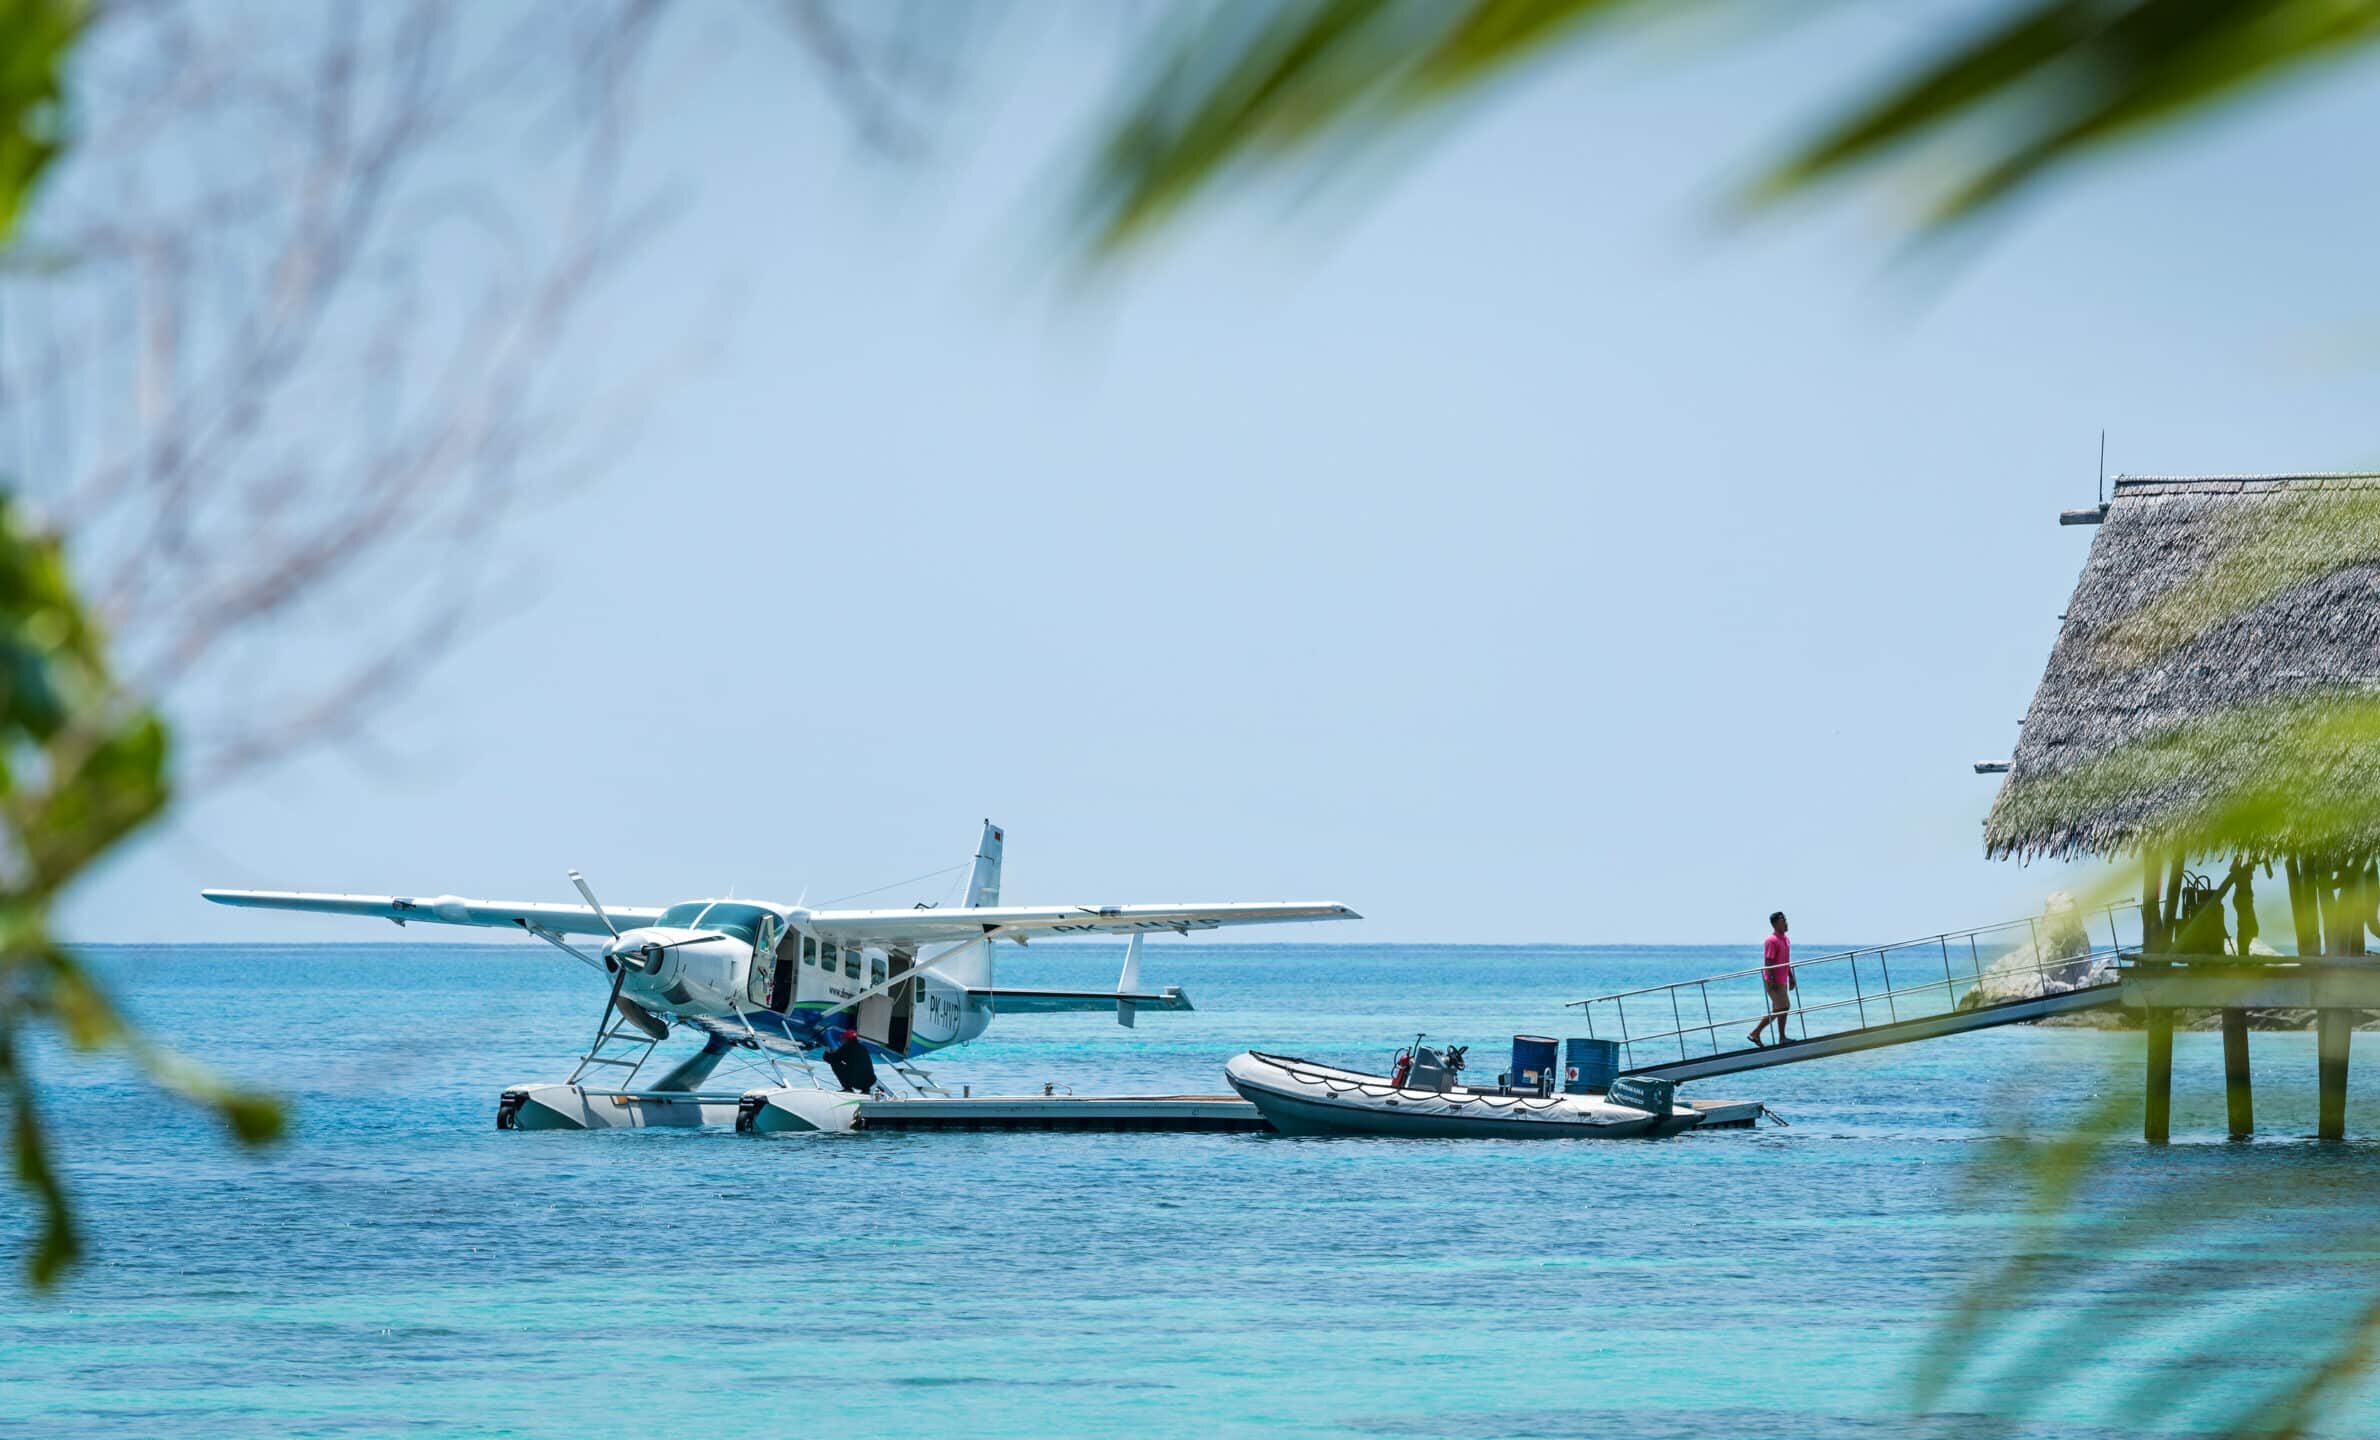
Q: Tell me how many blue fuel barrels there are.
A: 2